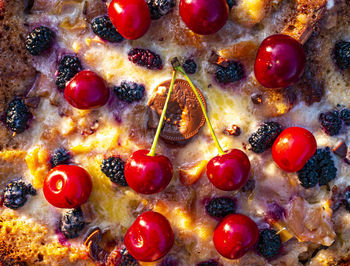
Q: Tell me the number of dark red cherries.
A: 10